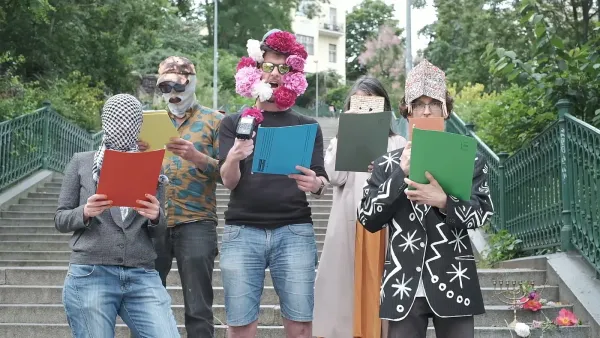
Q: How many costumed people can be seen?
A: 5